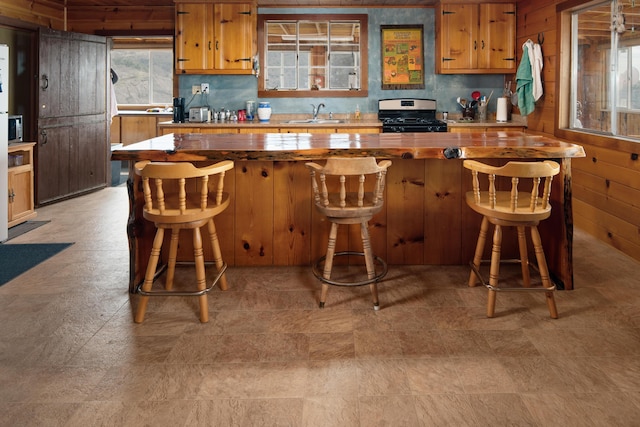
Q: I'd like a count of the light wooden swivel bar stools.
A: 3